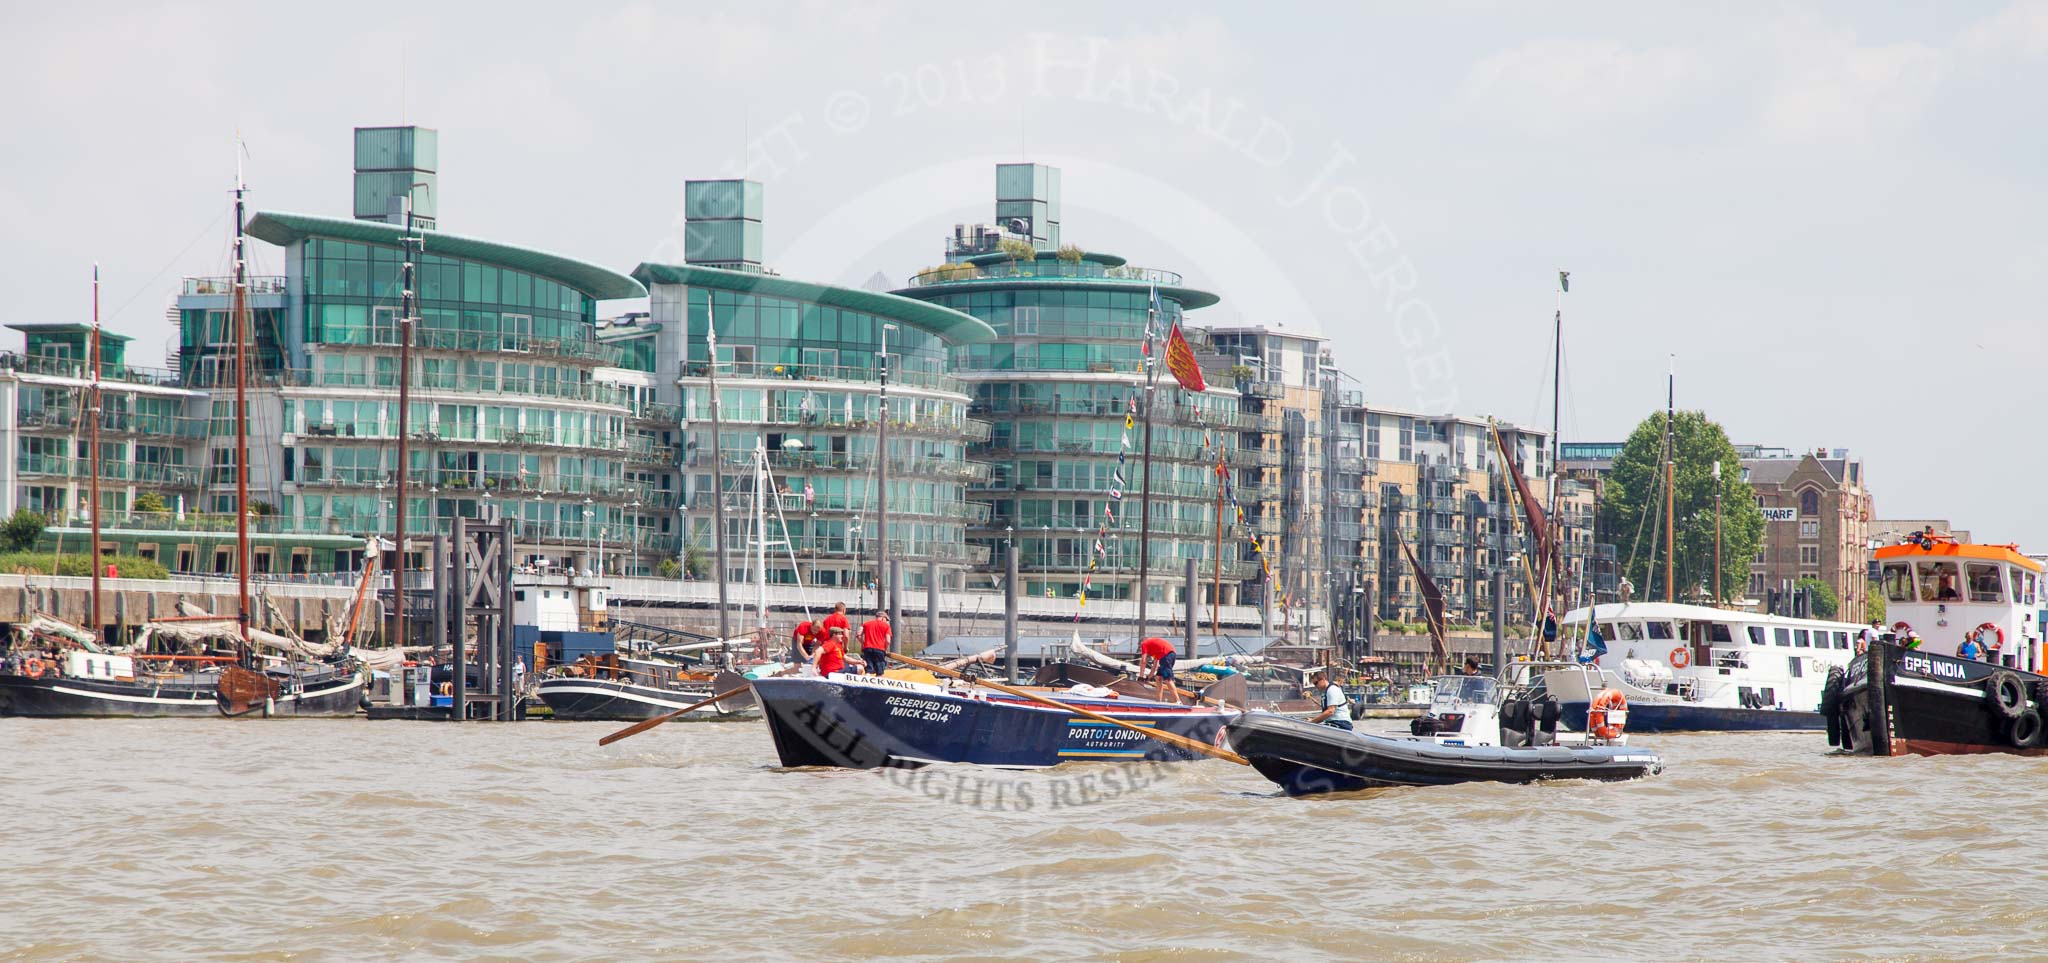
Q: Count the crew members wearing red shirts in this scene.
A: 5